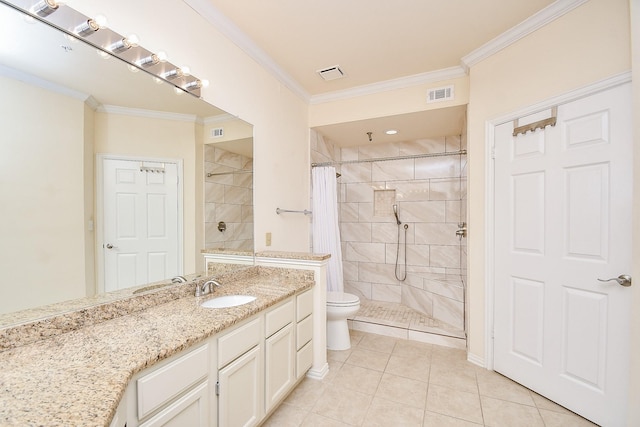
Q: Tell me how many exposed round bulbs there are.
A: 6